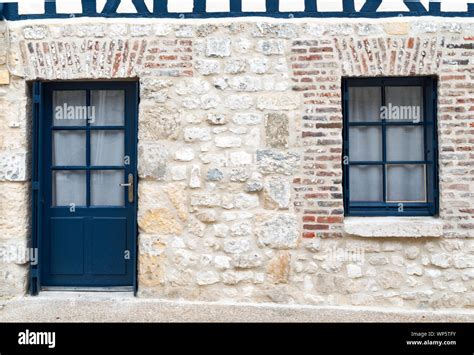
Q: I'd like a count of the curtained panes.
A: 12